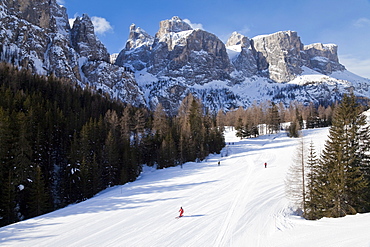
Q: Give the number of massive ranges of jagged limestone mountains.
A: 1